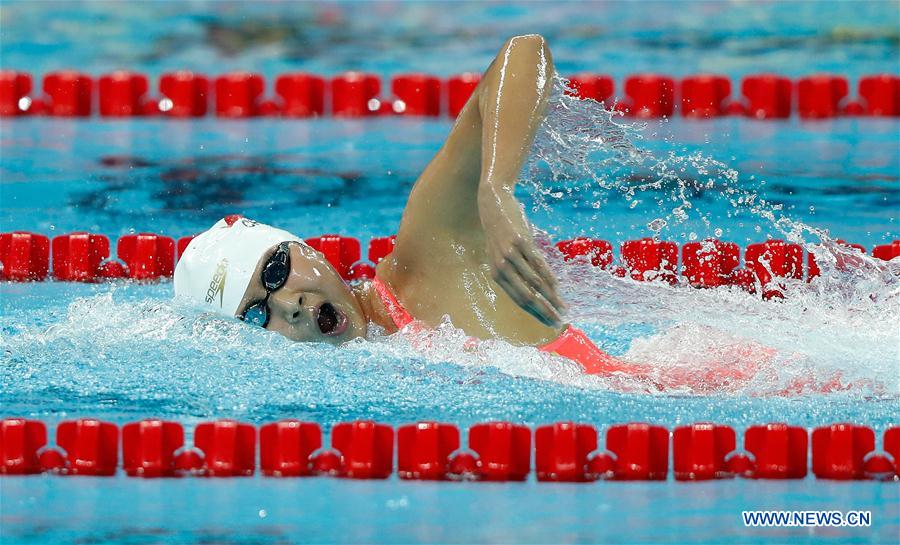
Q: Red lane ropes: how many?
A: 3